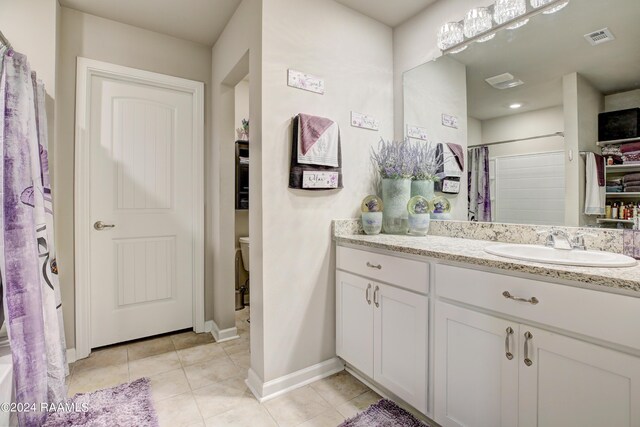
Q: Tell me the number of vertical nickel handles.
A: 4